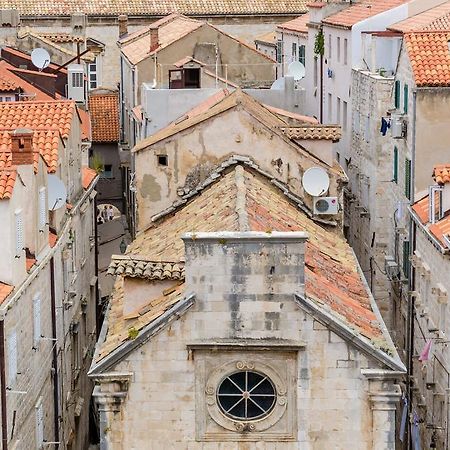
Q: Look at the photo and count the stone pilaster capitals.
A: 2